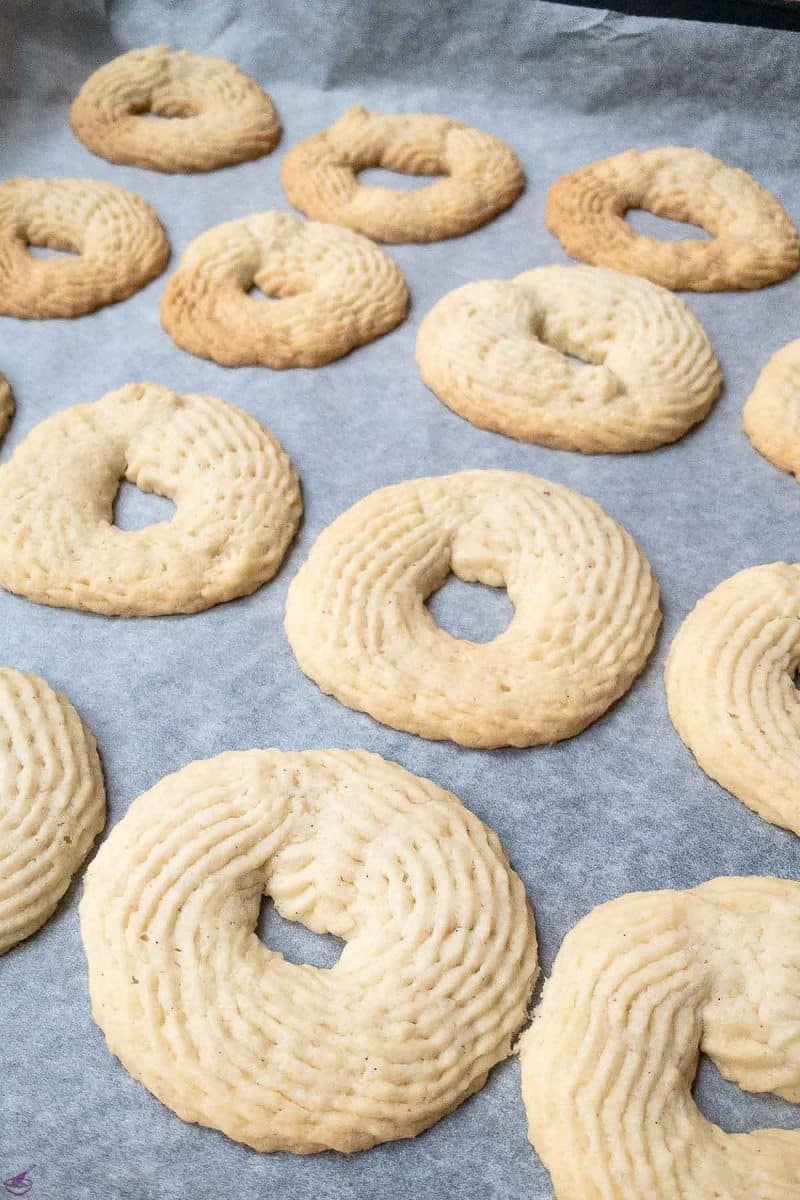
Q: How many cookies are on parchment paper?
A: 14